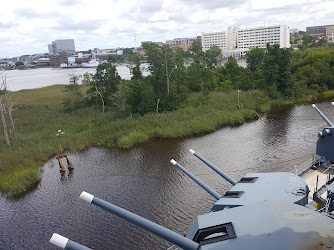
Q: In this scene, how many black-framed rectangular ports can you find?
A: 3